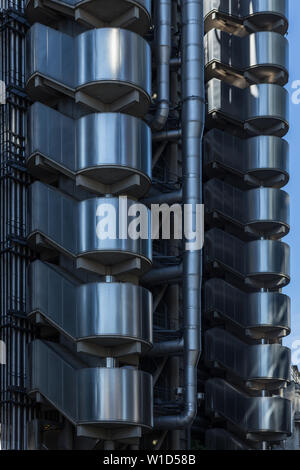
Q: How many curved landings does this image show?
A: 15